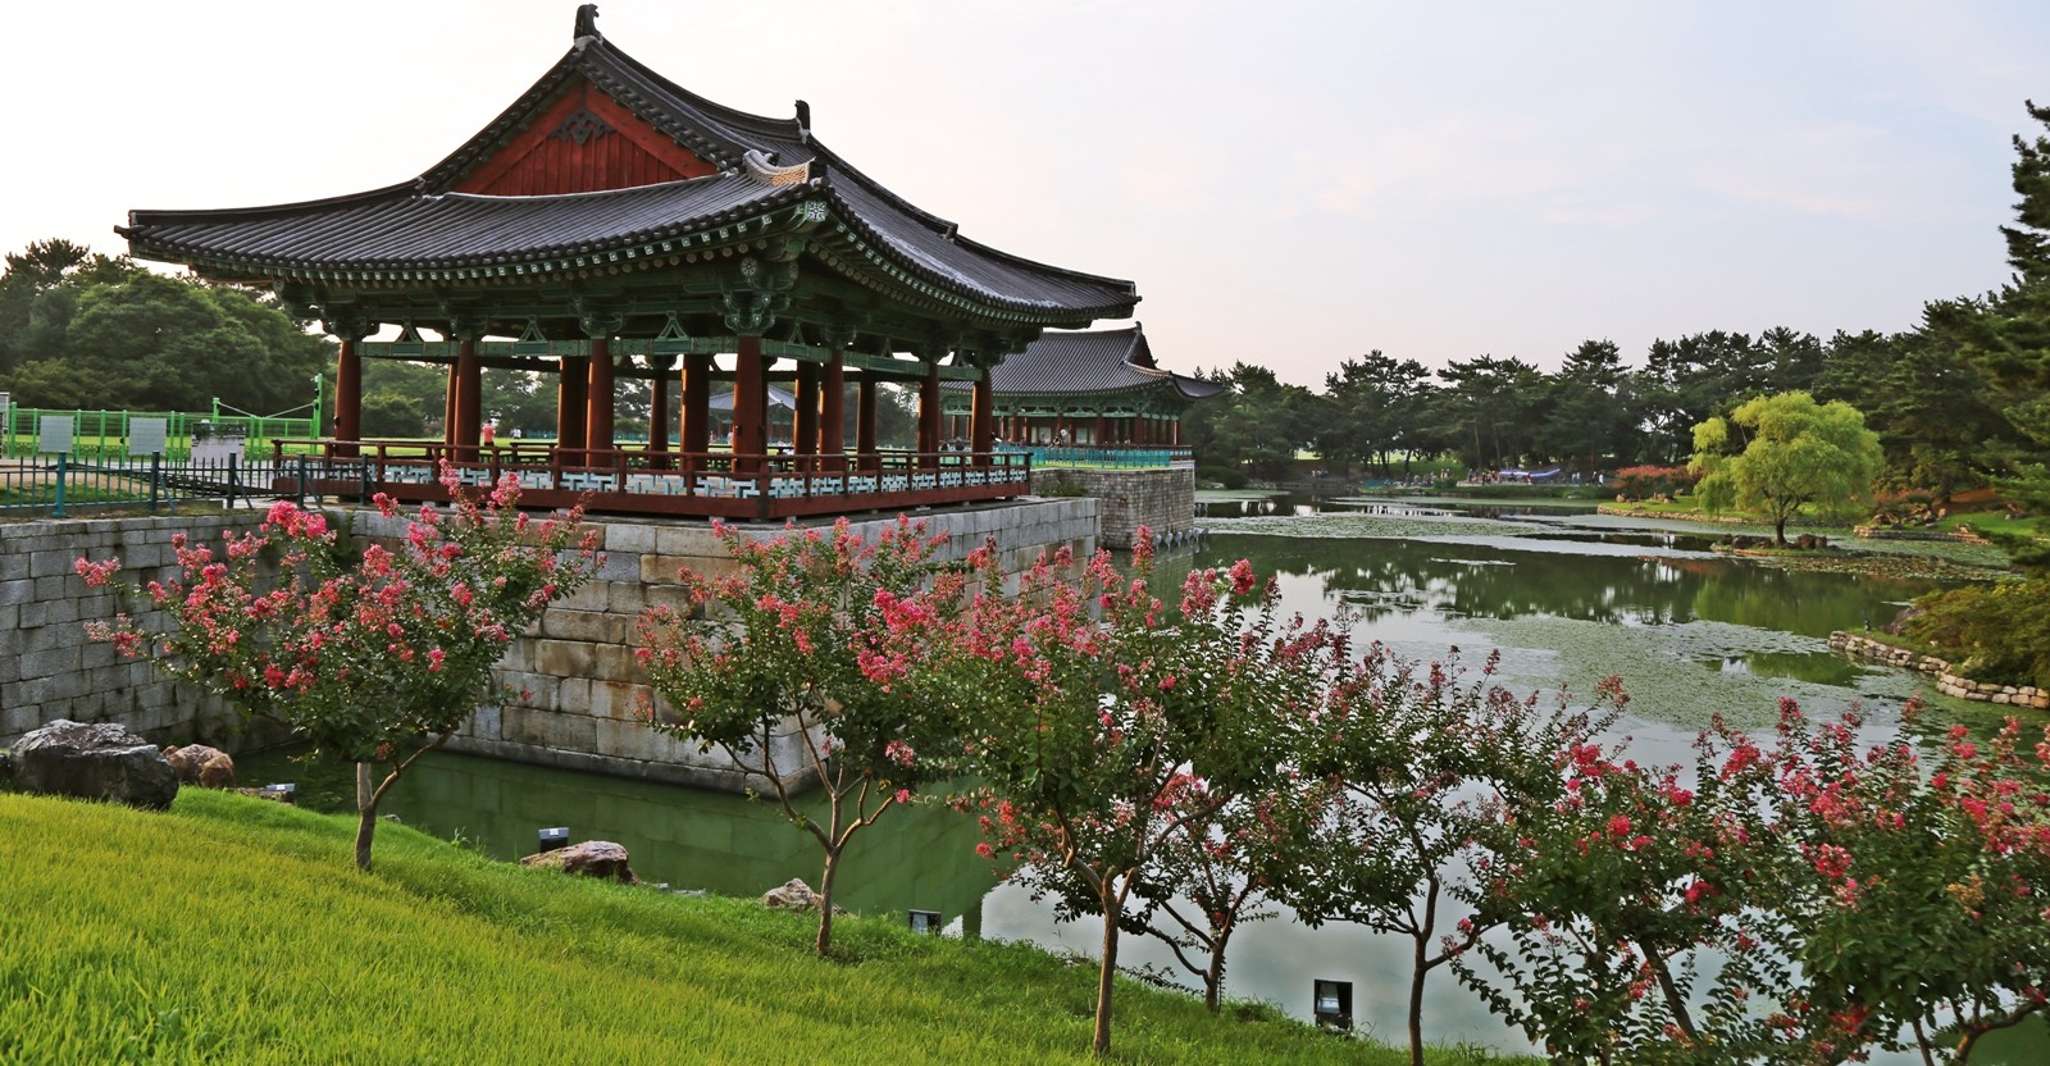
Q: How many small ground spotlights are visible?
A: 4